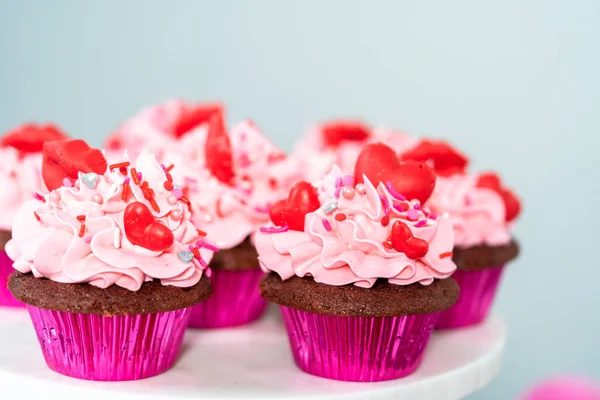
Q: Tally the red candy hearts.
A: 5